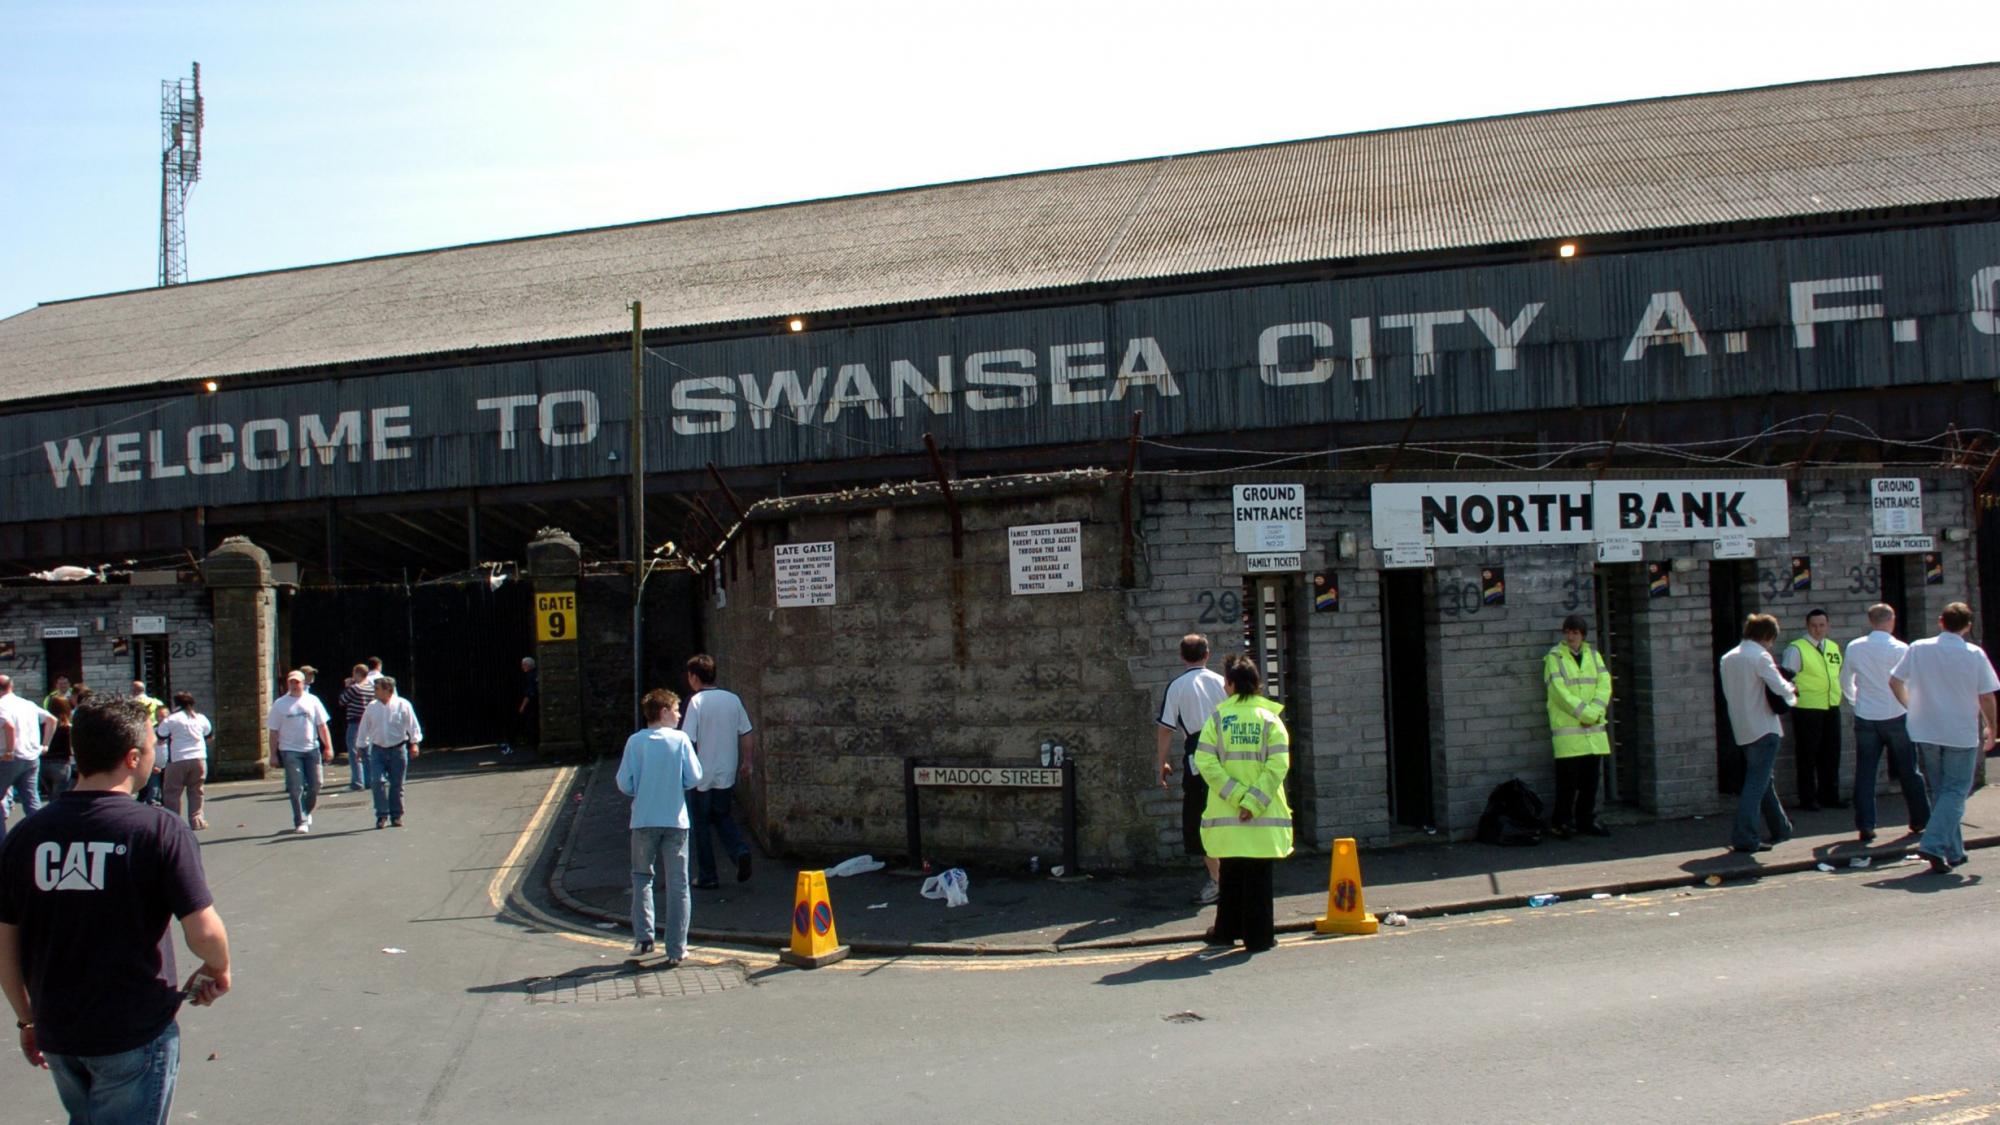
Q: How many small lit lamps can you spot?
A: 3